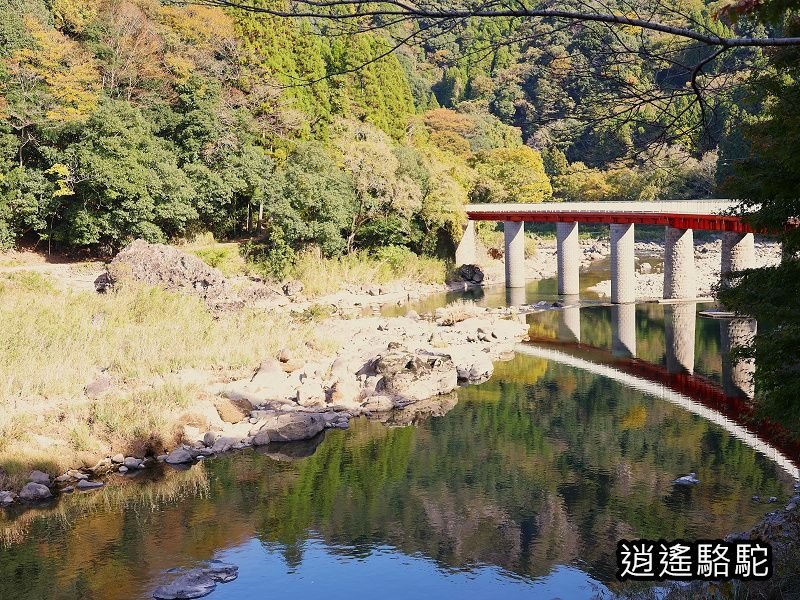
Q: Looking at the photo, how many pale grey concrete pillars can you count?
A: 5